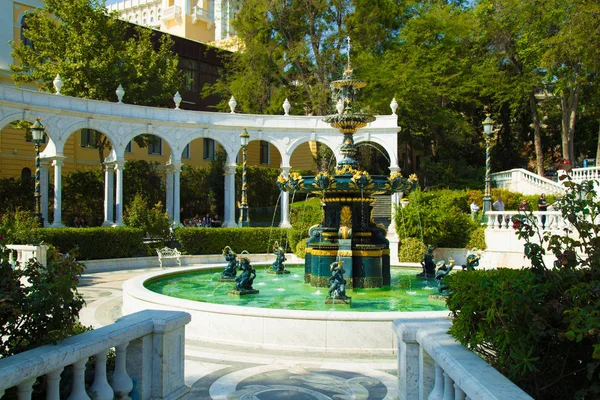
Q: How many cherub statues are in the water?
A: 7